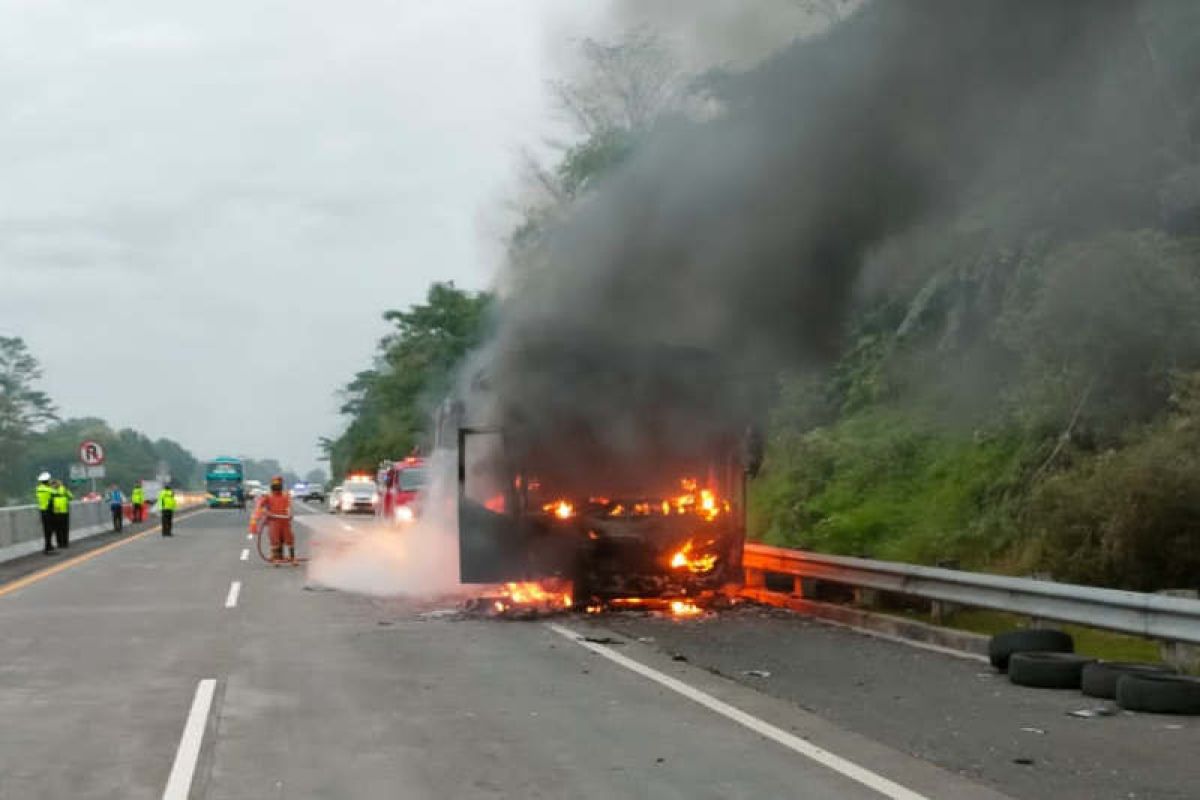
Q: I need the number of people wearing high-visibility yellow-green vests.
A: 4